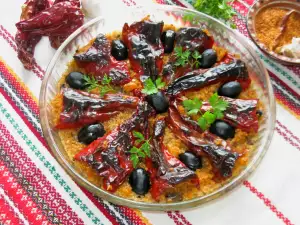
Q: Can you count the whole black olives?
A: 10